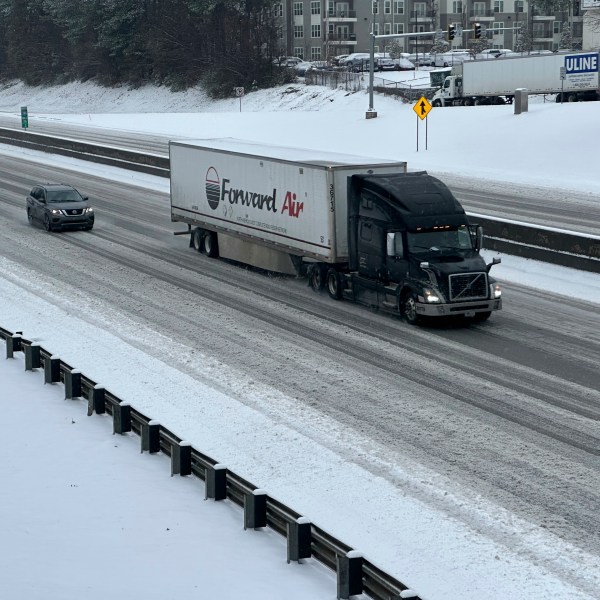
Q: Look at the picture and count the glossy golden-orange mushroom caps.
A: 0